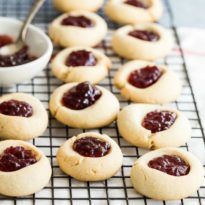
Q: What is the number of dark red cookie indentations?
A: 11